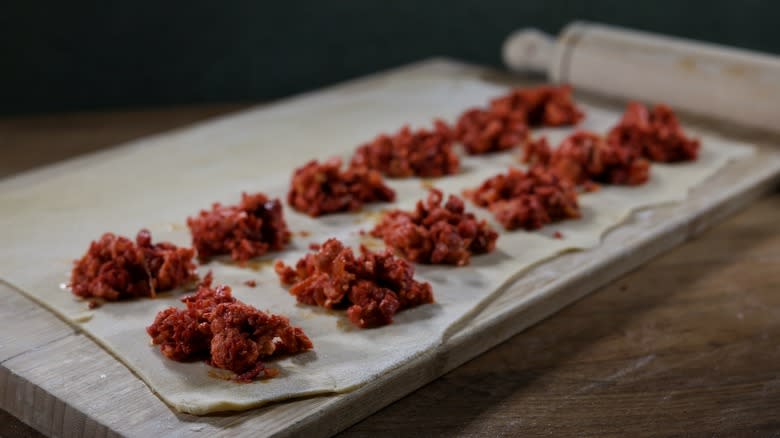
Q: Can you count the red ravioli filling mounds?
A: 12